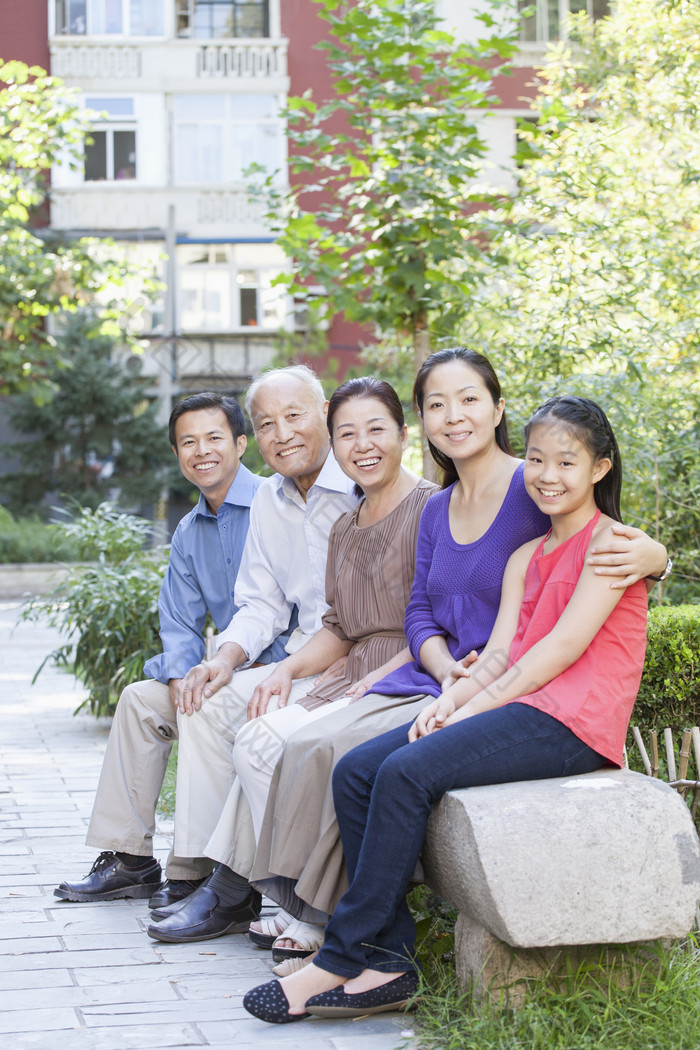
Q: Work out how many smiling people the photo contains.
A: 5